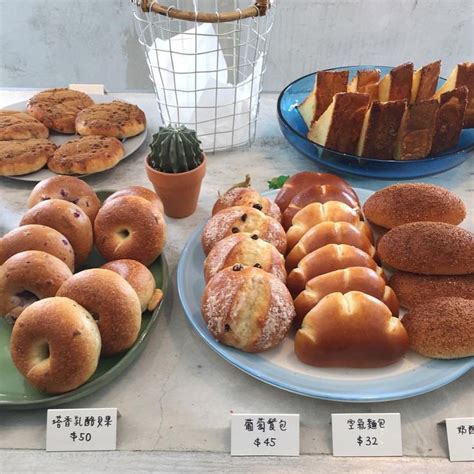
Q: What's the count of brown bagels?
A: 9